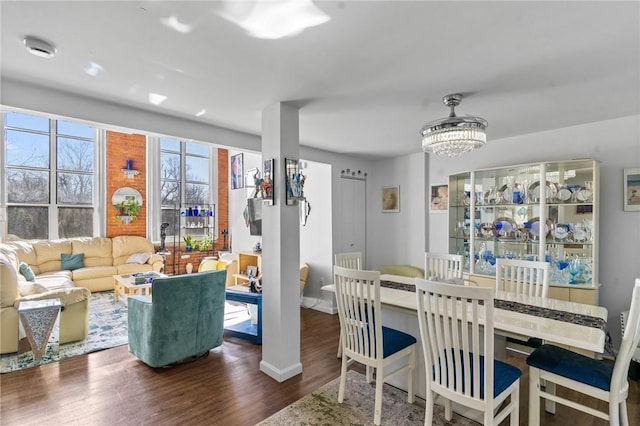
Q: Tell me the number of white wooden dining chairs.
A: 6